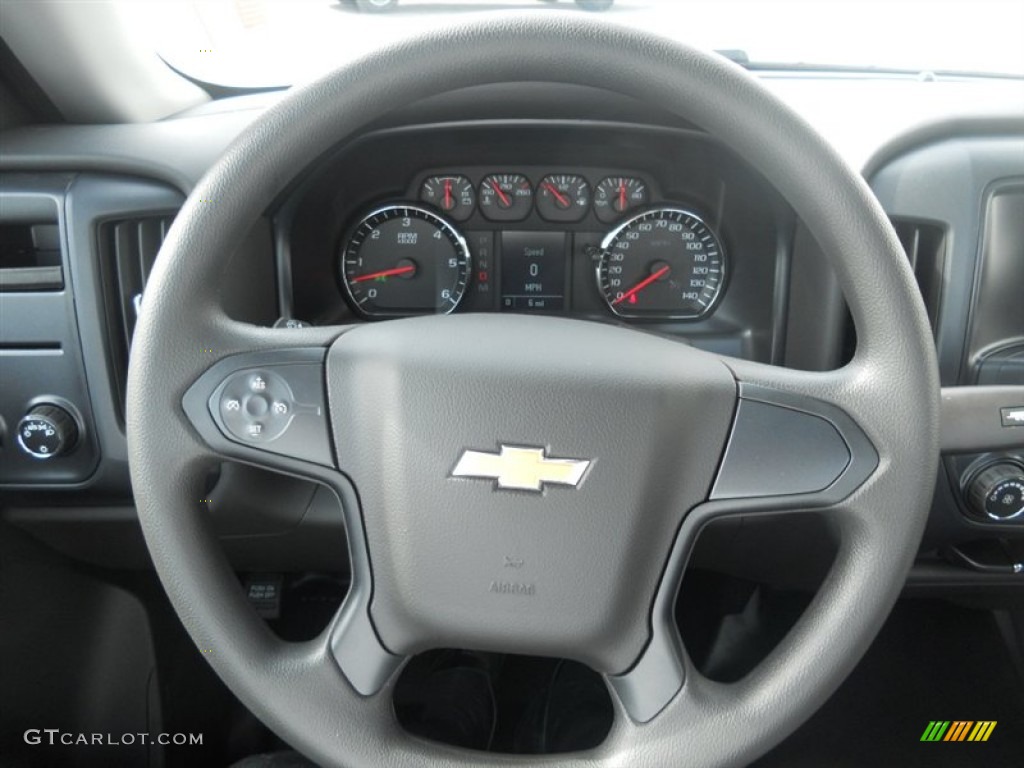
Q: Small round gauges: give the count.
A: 4